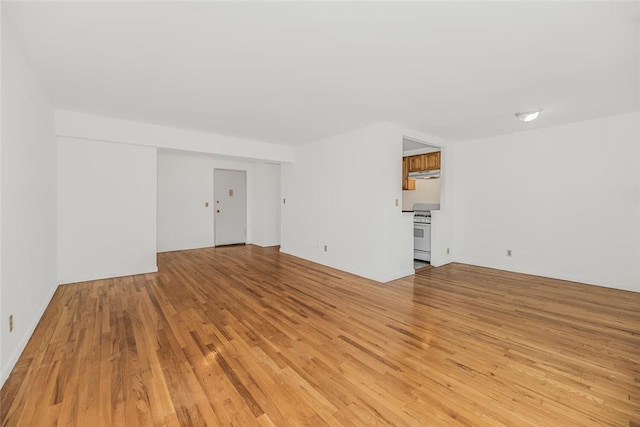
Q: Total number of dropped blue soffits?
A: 0